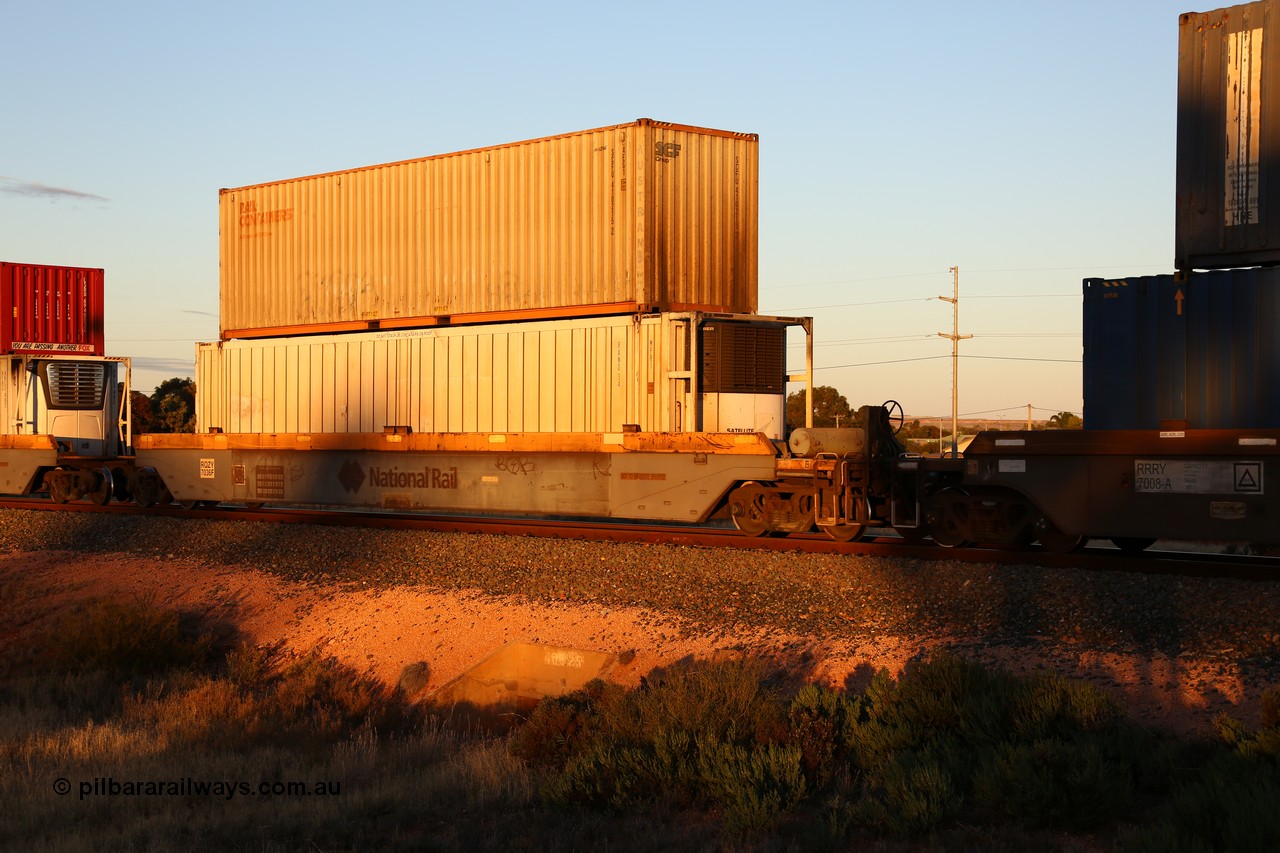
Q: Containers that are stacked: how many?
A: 6